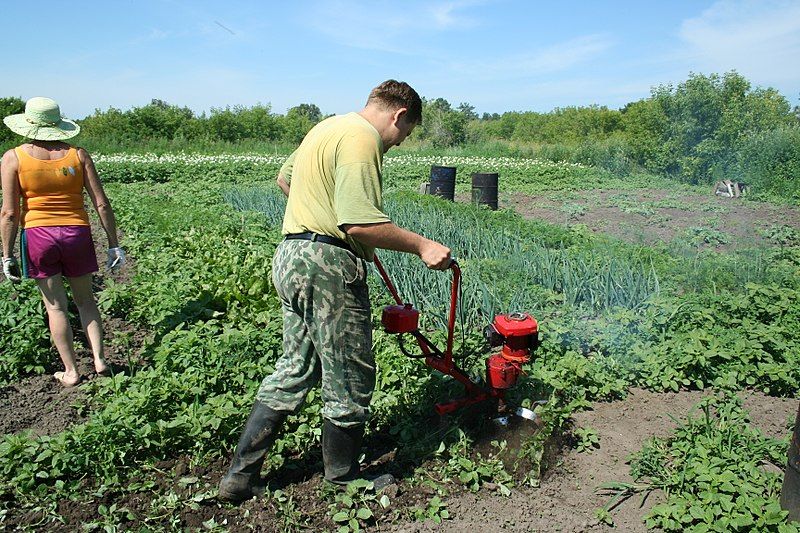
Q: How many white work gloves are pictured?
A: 2